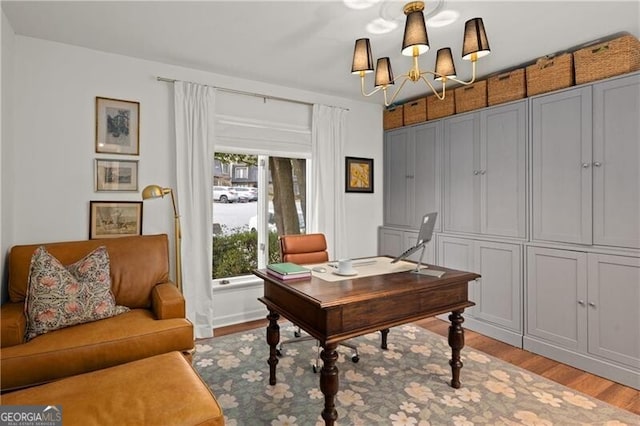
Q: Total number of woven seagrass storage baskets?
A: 7